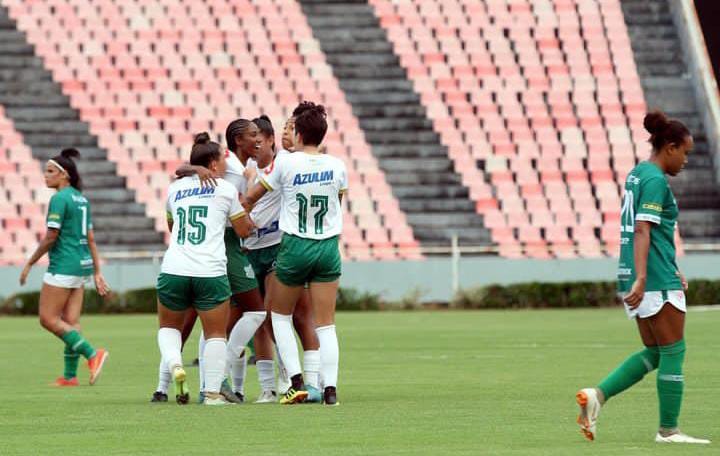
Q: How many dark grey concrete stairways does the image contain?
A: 3